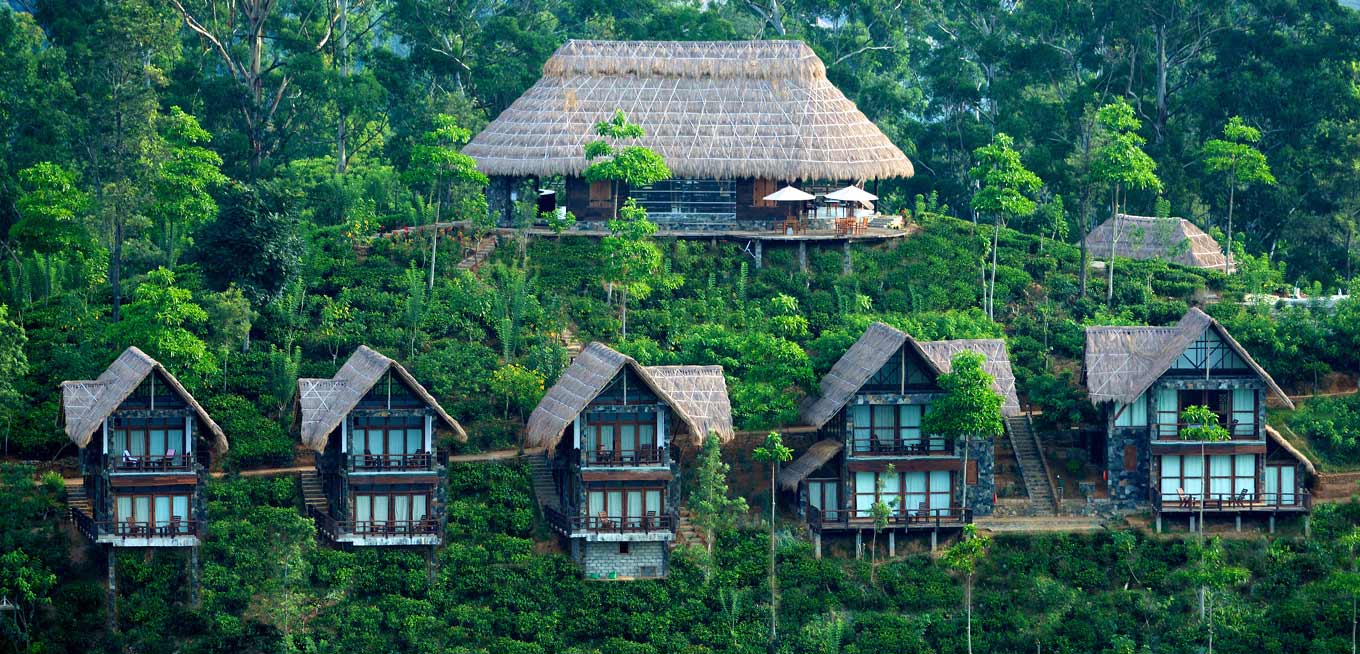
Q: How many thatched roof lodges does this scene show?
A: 7